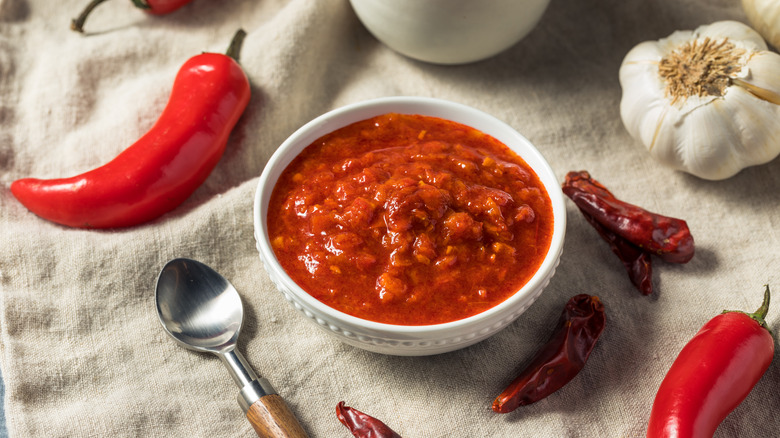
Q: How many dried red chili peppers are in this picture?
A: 4